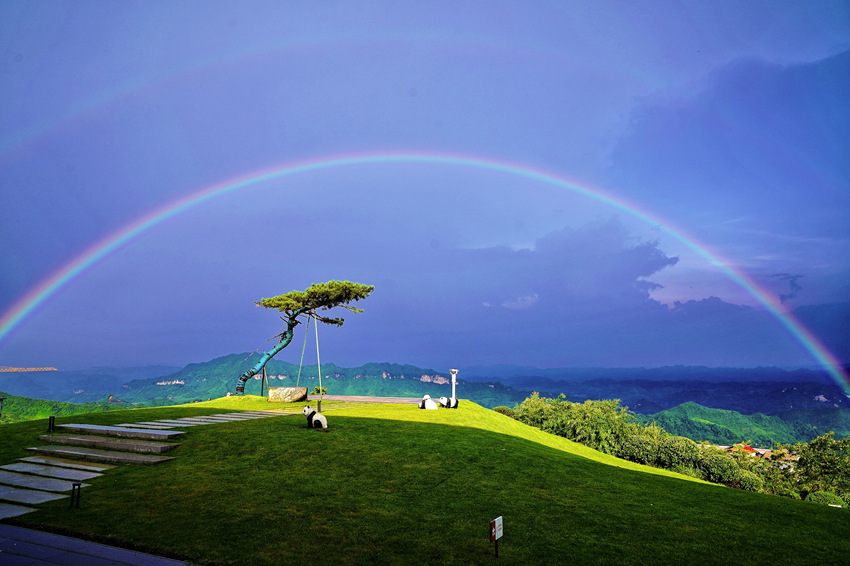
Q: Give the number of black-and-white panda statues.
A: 3